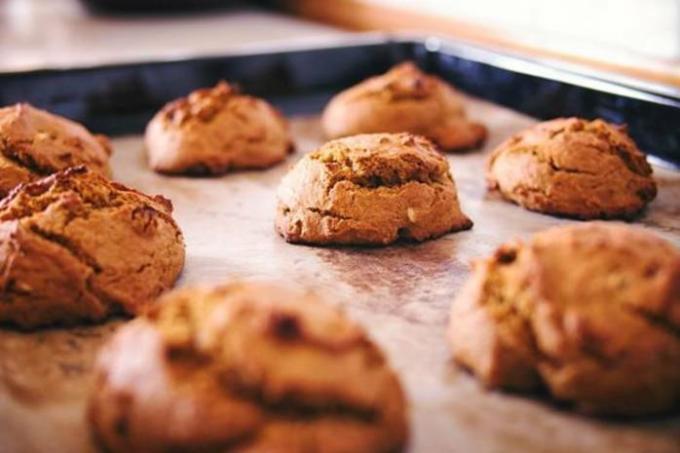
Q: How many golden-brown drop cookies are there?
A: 8